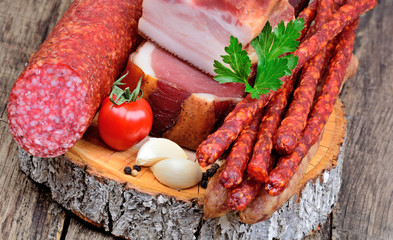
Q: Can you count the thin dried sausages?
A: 6